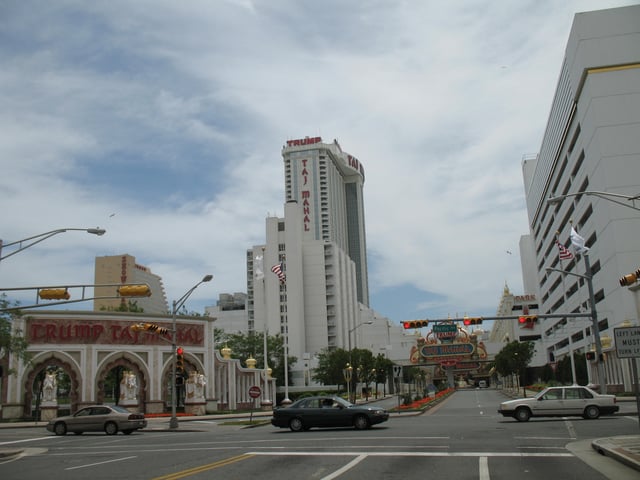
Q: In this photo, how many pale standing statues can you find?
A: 3